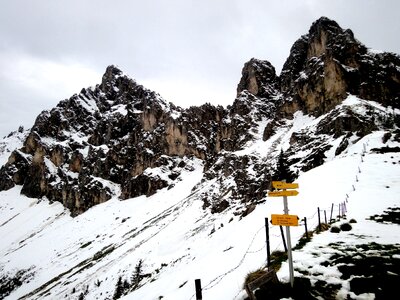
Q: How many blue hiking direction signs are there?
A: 0